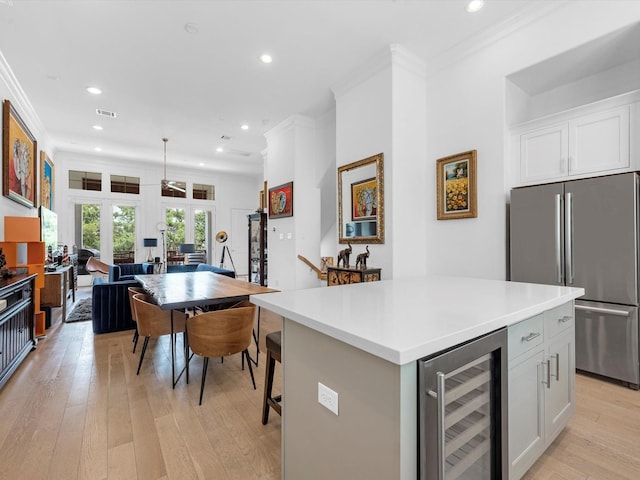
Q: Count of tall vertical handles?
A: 3